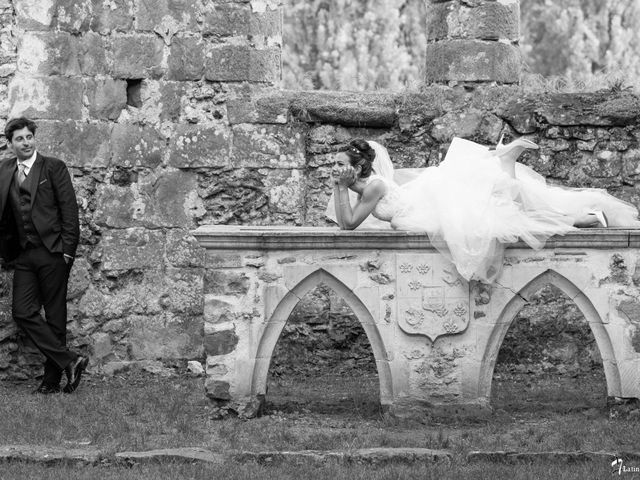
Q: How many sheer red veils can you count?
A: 0